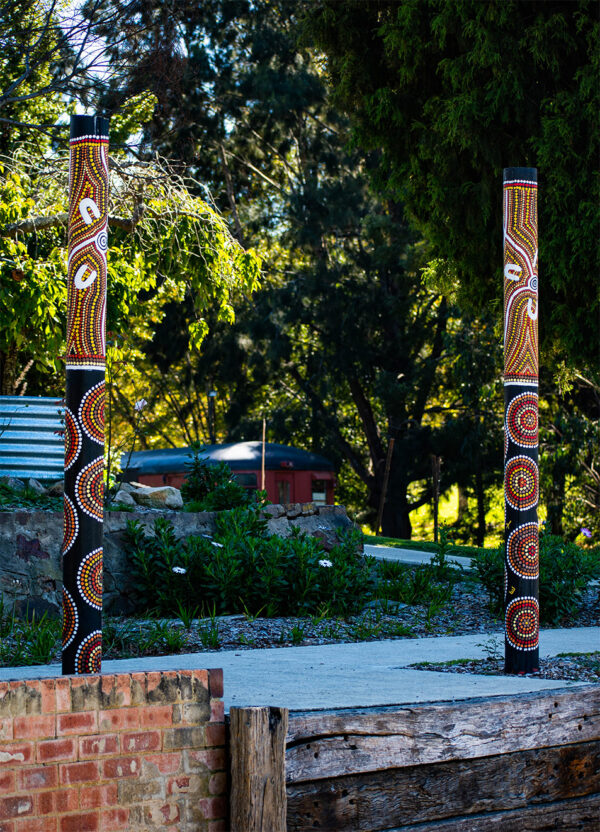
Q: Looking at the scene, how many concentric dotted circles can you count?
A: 11